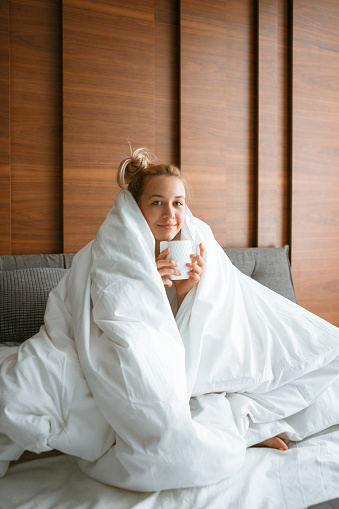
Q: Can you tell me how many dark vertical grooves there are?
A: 4